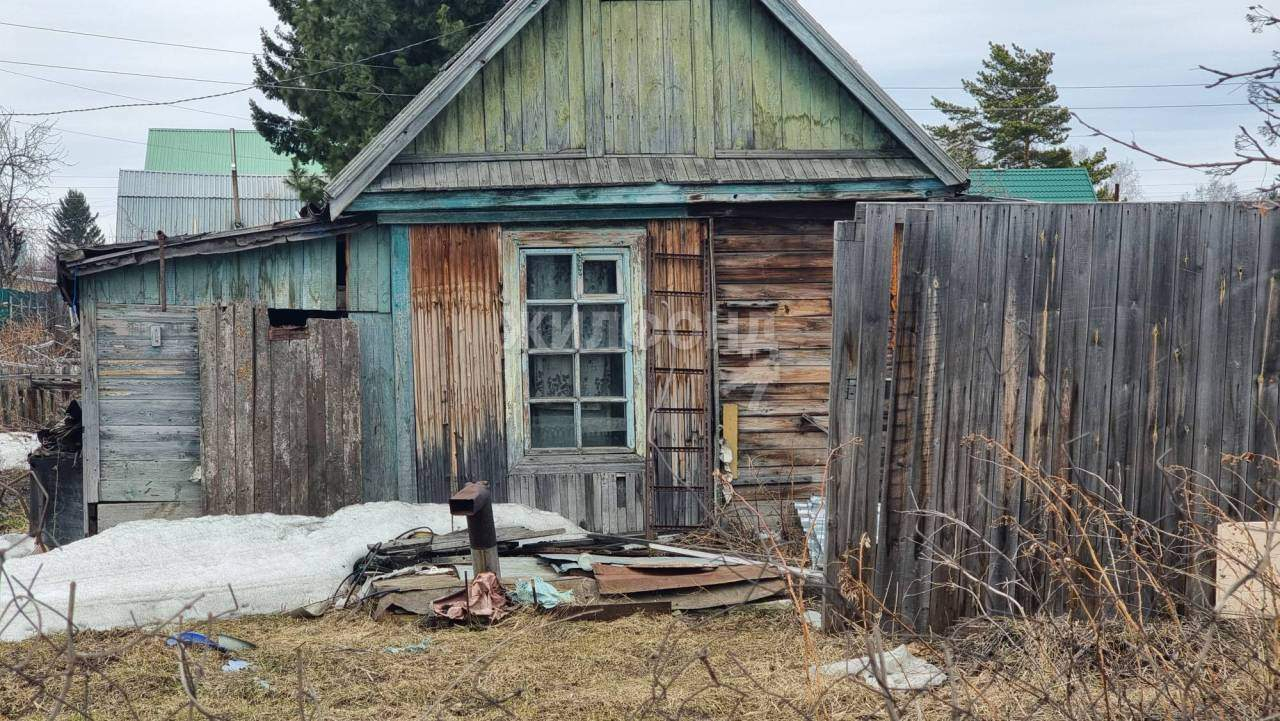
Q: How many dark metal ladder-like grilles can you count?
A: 1